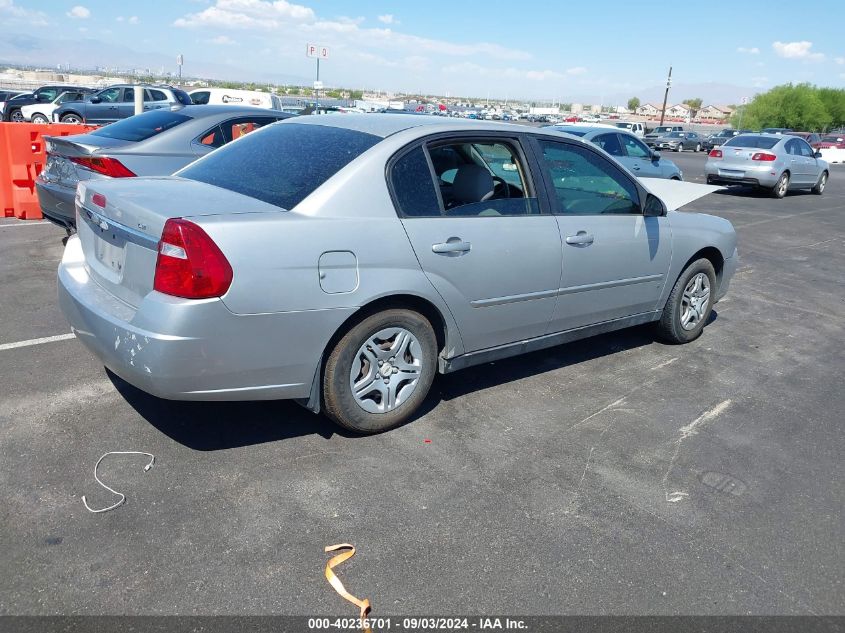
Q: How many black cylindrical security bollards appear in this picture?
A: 0